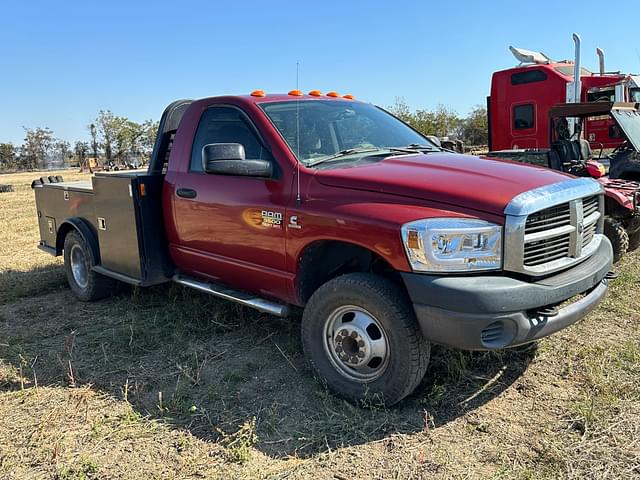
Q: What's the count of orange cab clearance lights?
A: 5